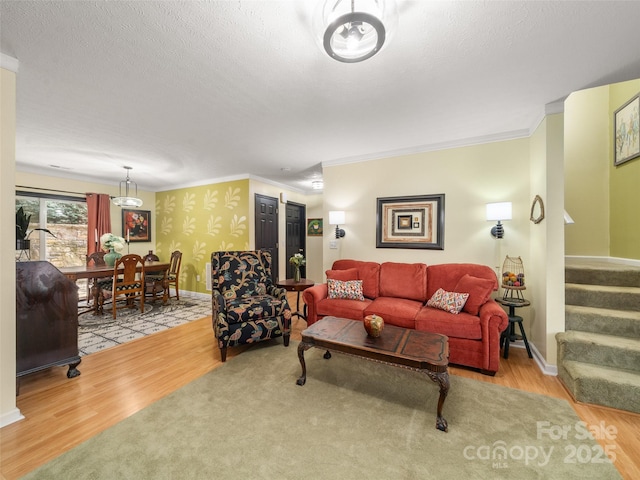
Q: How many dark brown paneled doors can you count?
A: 2